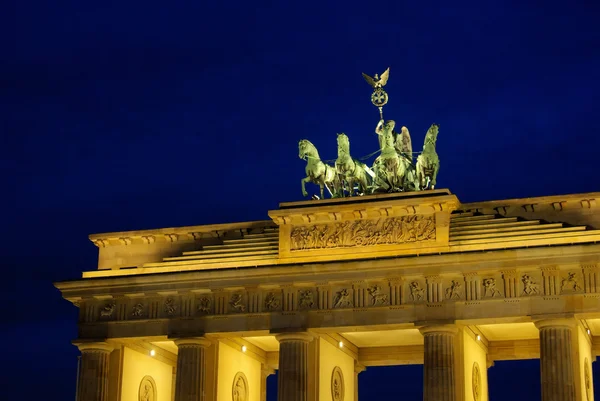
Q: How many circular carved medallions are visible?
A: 5